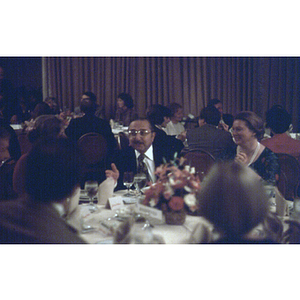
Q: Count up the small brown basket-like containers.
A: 1